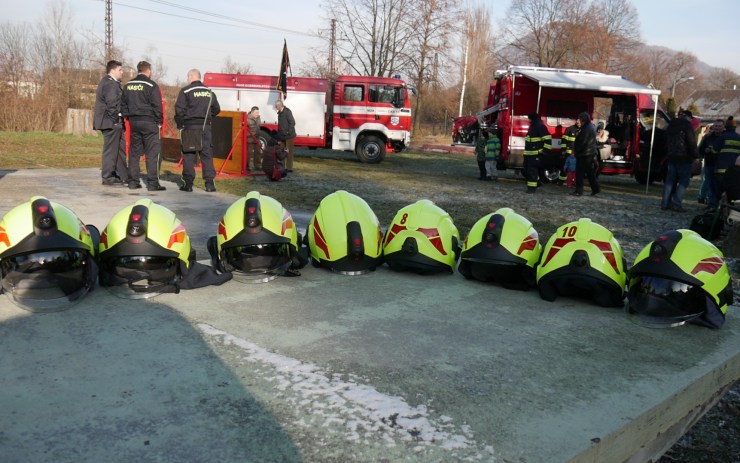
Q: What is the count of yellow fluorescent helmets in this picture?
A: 8